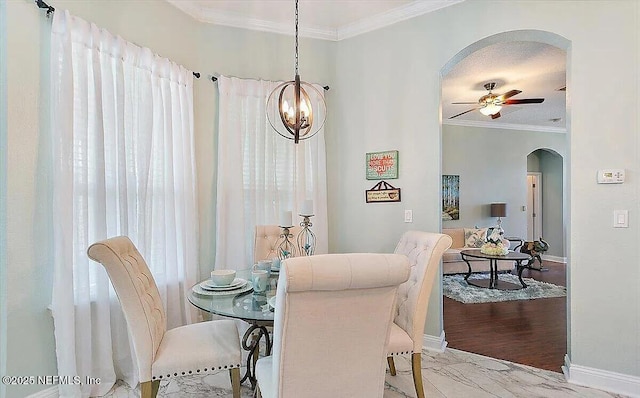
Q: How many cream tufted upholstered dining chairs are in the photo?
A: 4